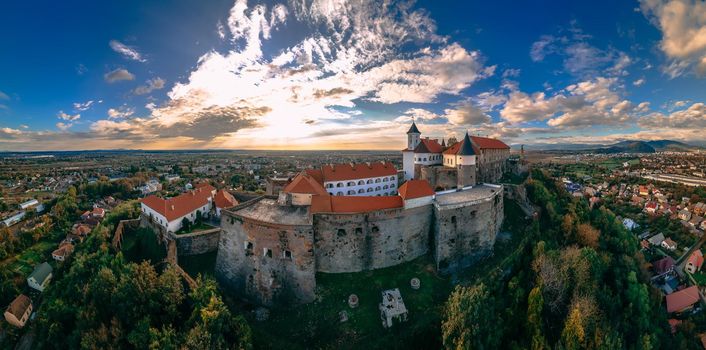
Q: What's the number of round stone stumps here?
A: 2